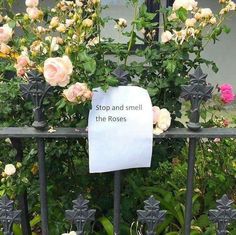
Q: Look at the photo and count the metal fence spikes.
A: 7